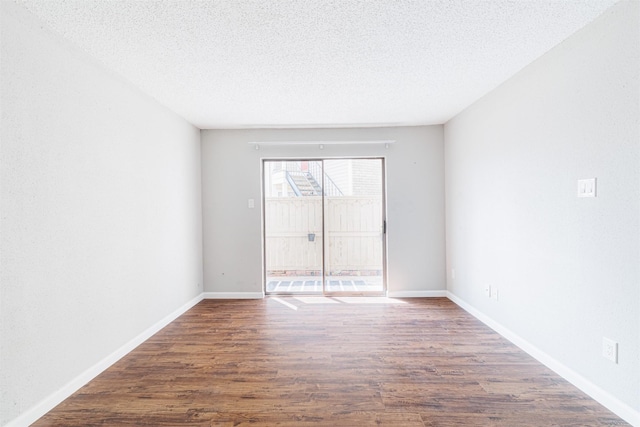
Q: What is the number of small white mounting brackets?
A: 3